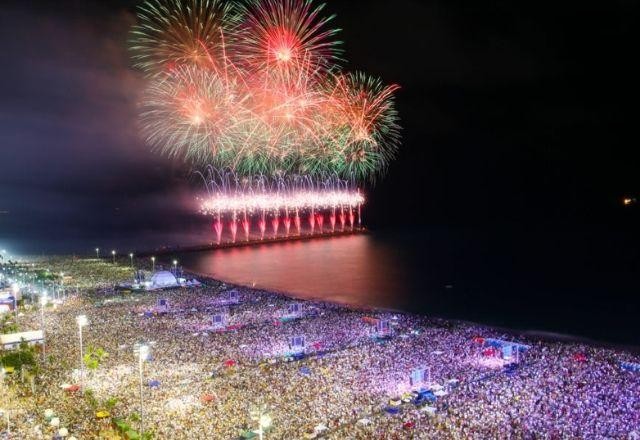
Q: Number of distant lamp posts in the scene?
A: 5